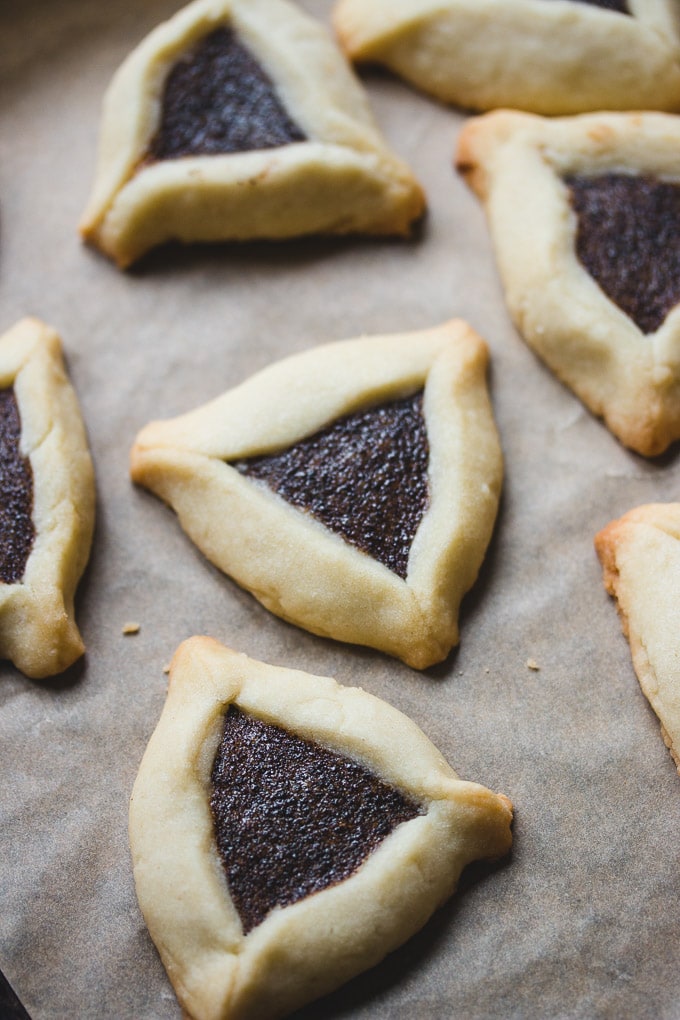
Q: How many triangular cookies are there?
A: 7